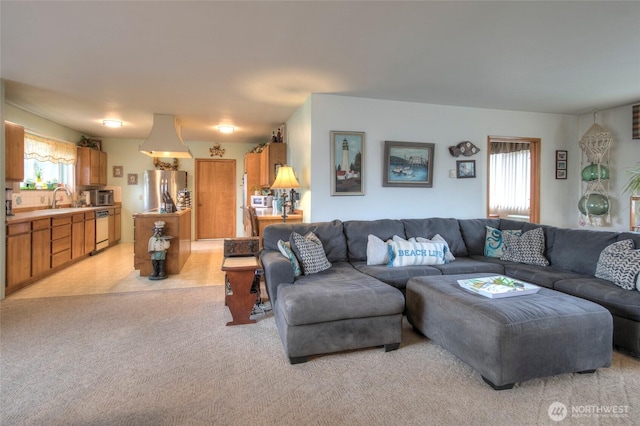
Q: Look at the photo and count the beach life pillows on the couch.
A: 1